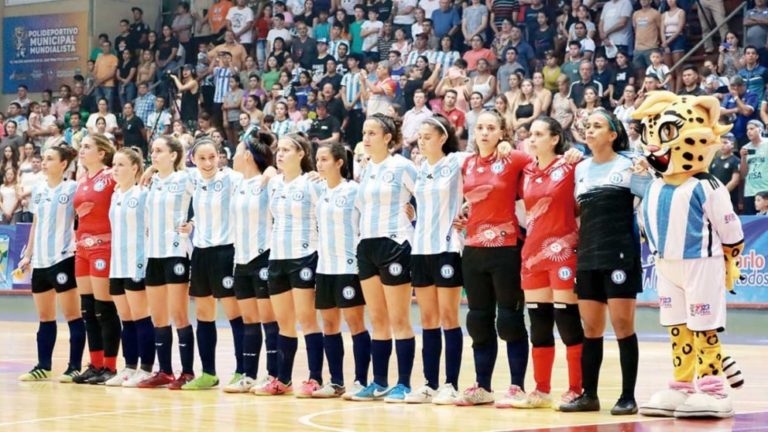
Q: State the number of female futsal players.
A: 13